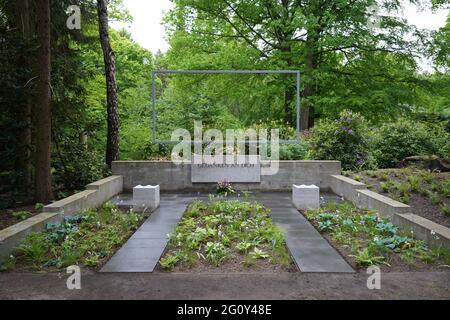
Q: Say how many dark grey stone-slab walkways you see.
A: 2